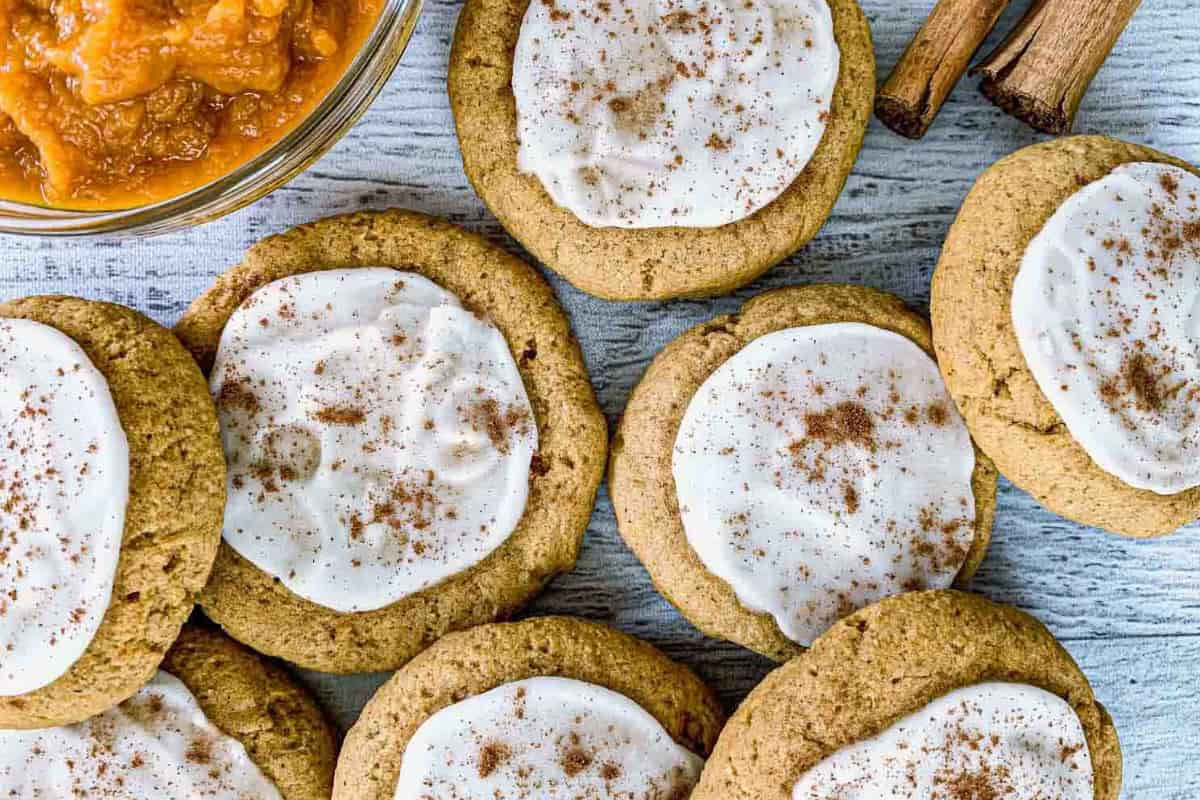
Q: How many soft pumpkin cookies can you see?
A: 8